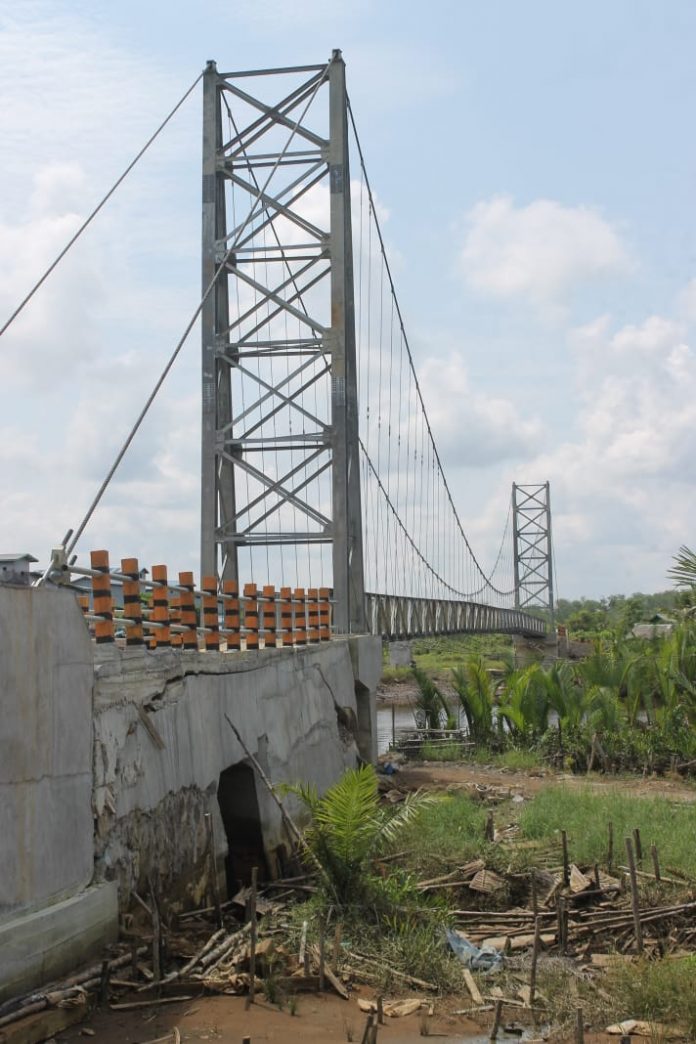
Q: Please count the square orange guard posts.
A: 12